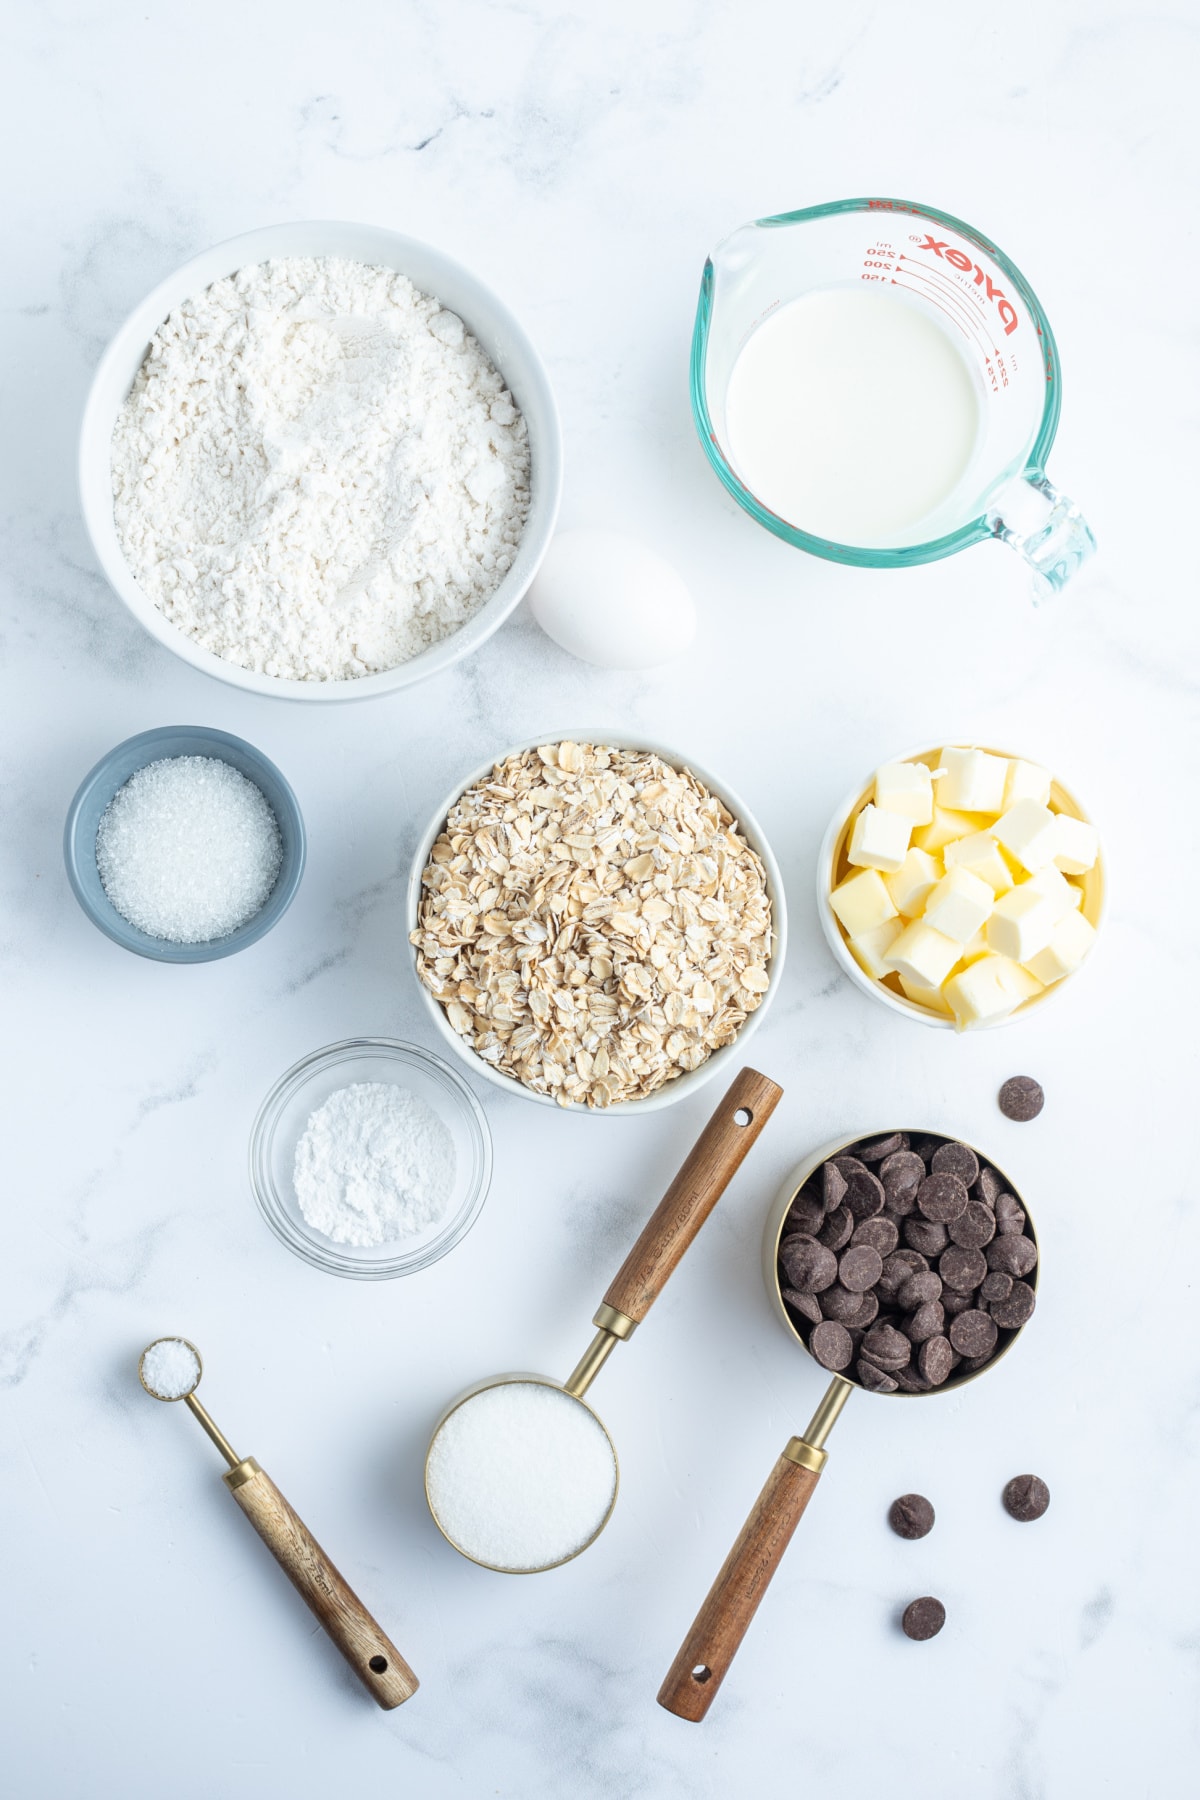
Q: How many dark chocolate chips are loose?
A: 4